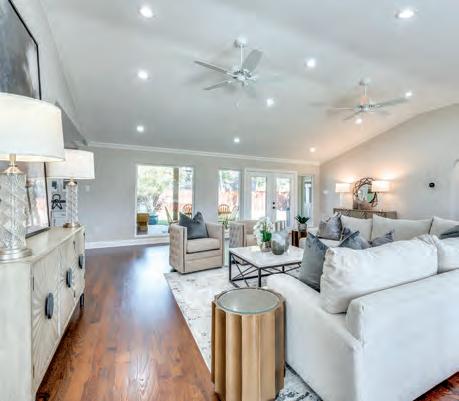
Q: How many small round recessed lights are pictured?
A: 10